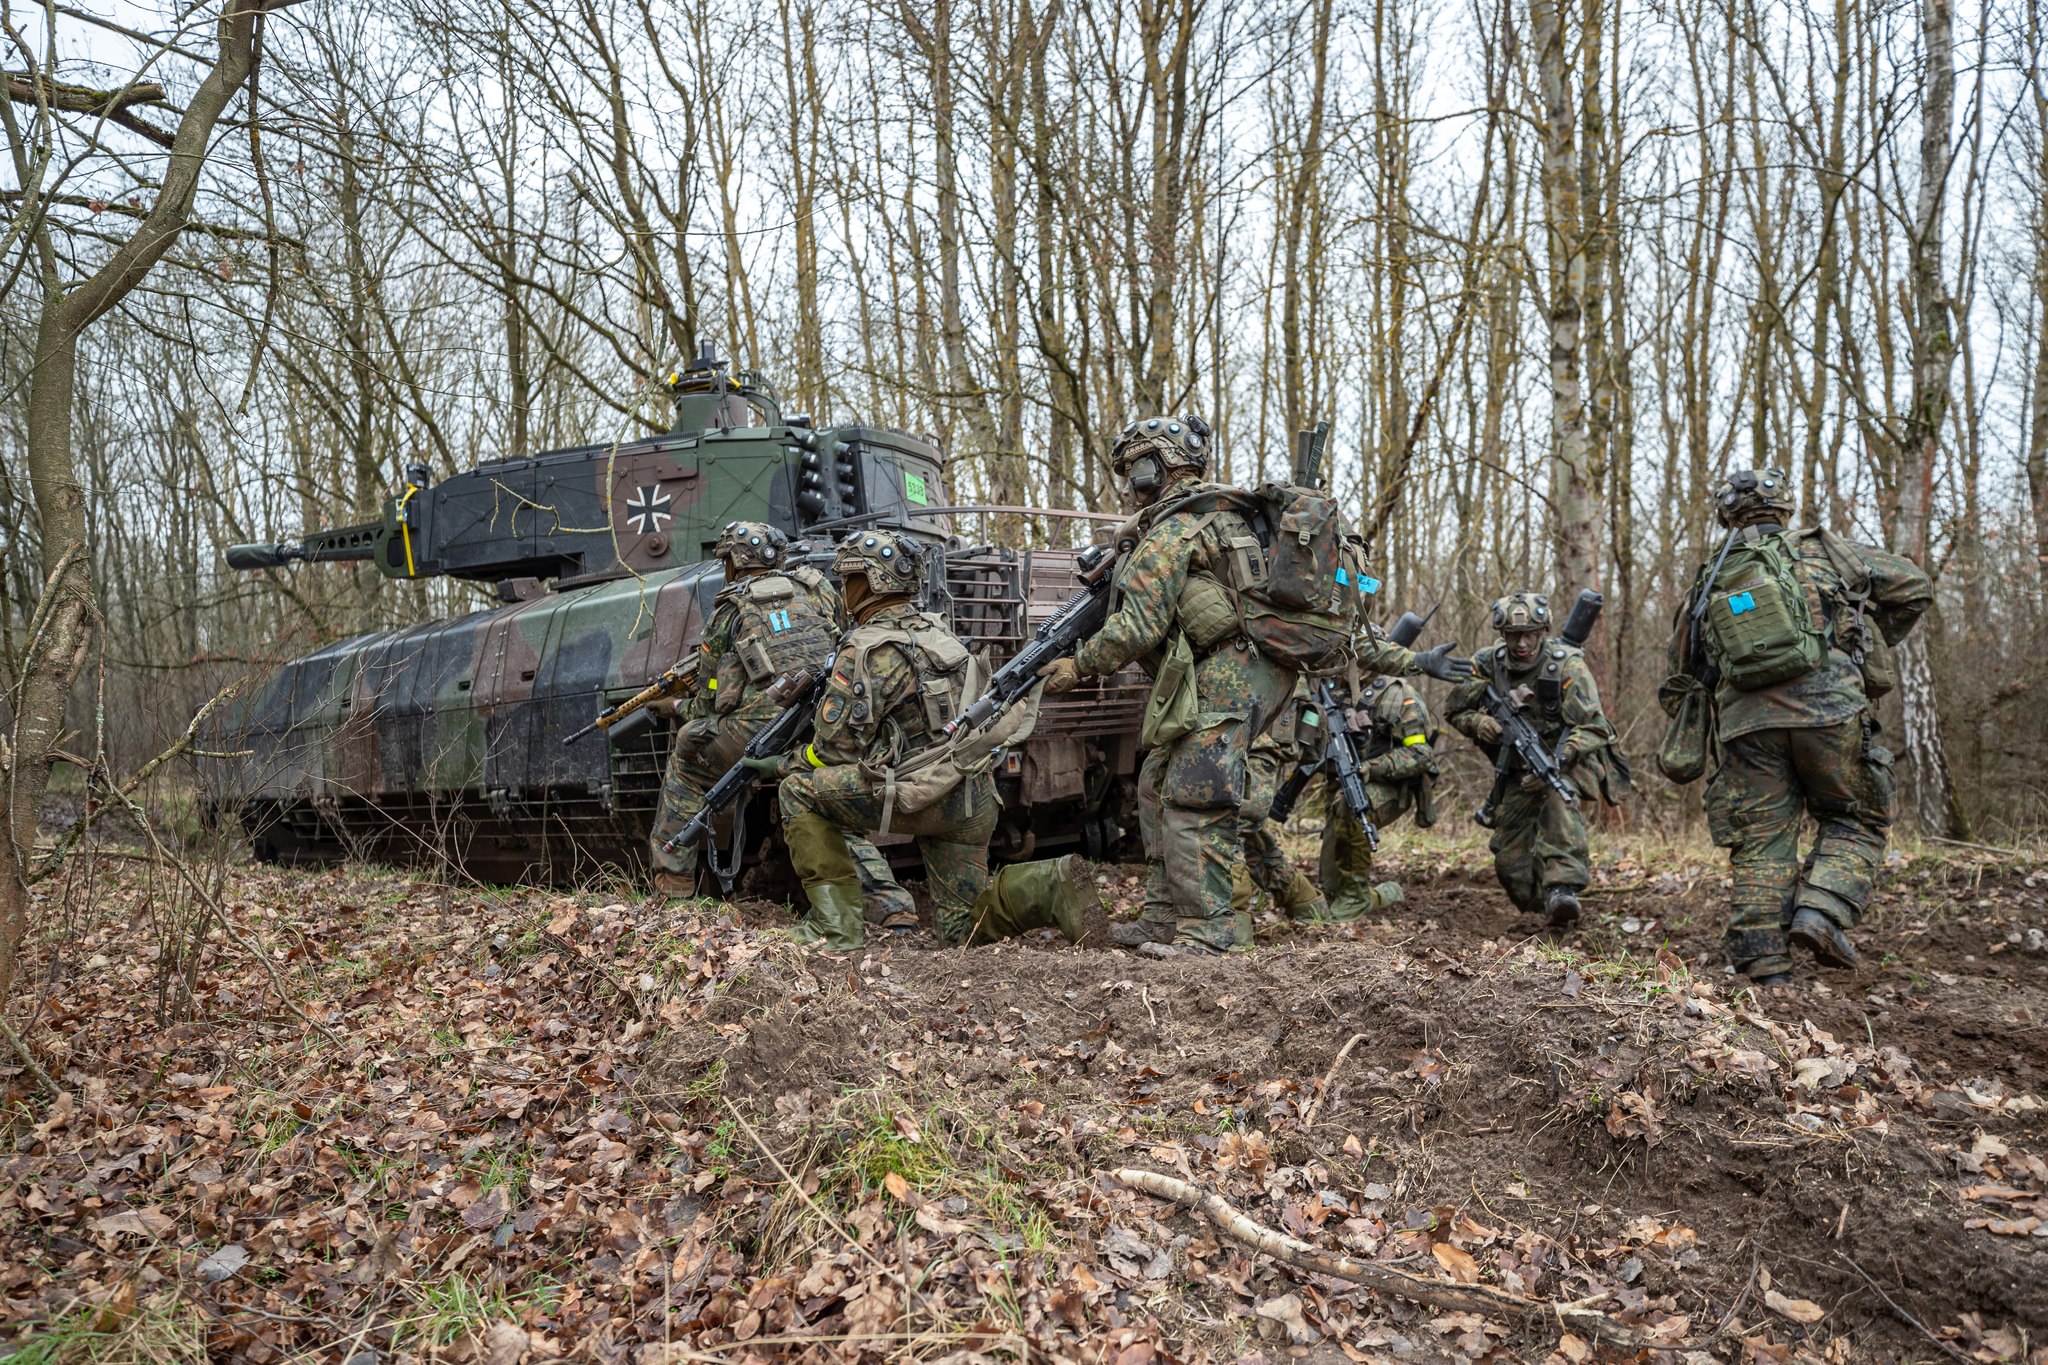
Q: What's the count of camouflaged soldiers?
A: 7